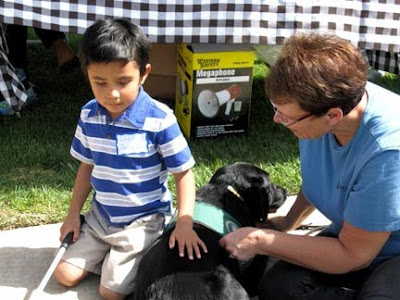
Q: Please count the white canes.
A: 1